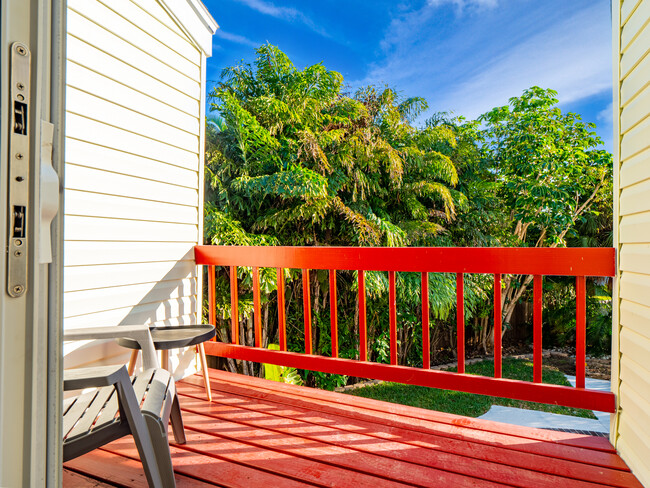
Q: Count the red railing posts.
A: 13